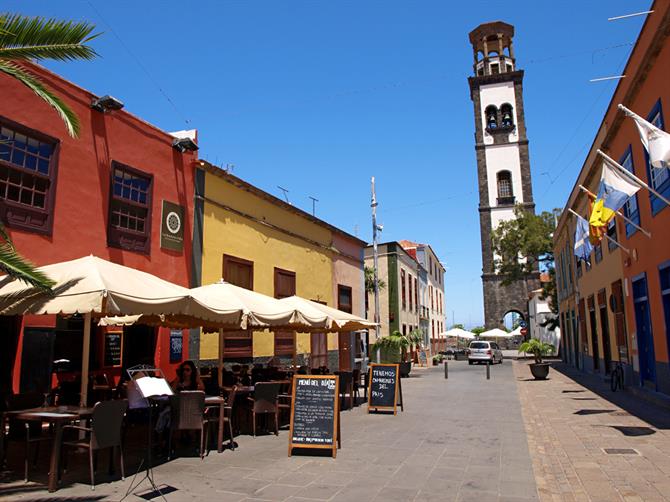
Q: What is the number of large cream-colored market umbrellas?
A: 3